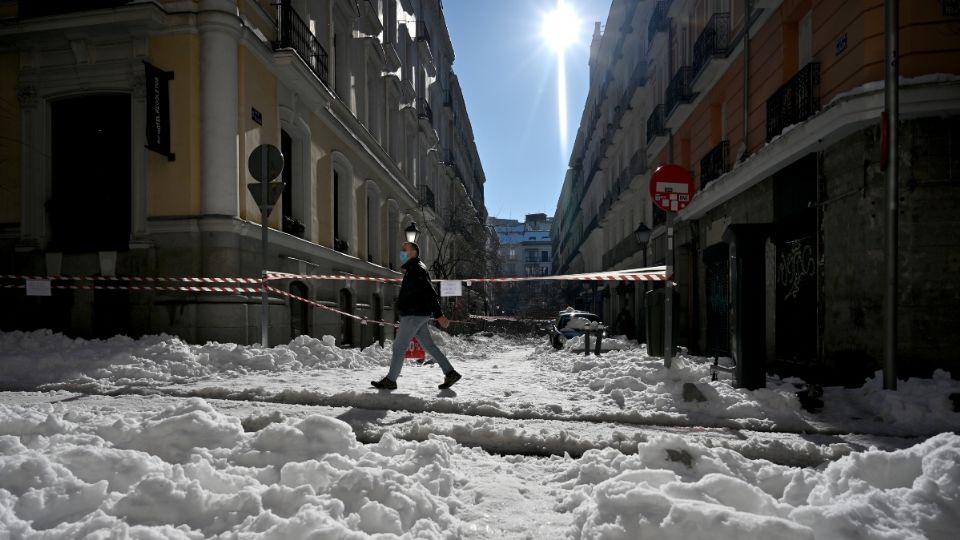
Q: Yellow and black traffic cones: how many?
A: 0